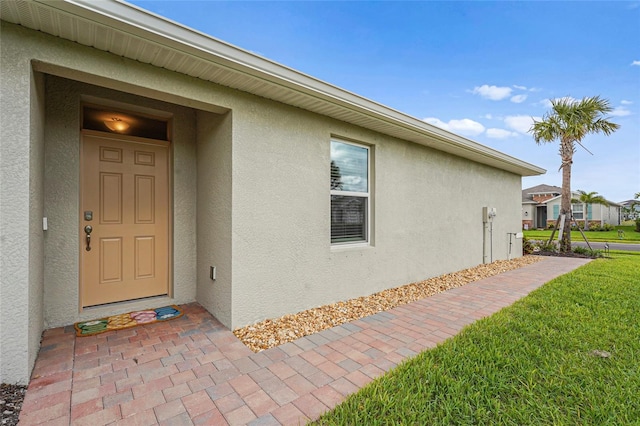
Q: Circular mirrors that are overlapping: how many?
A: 0